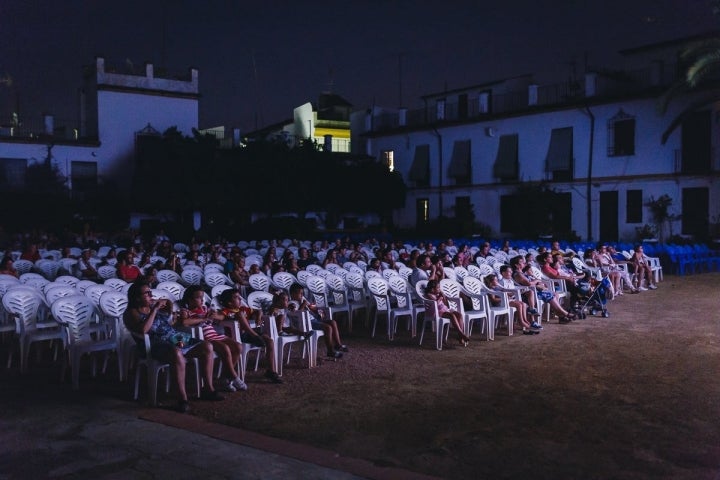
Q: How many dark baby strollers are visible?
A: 1